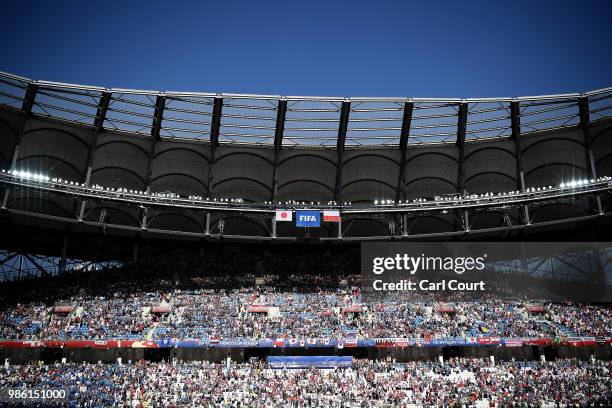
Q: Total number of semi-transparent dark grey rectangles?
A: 1